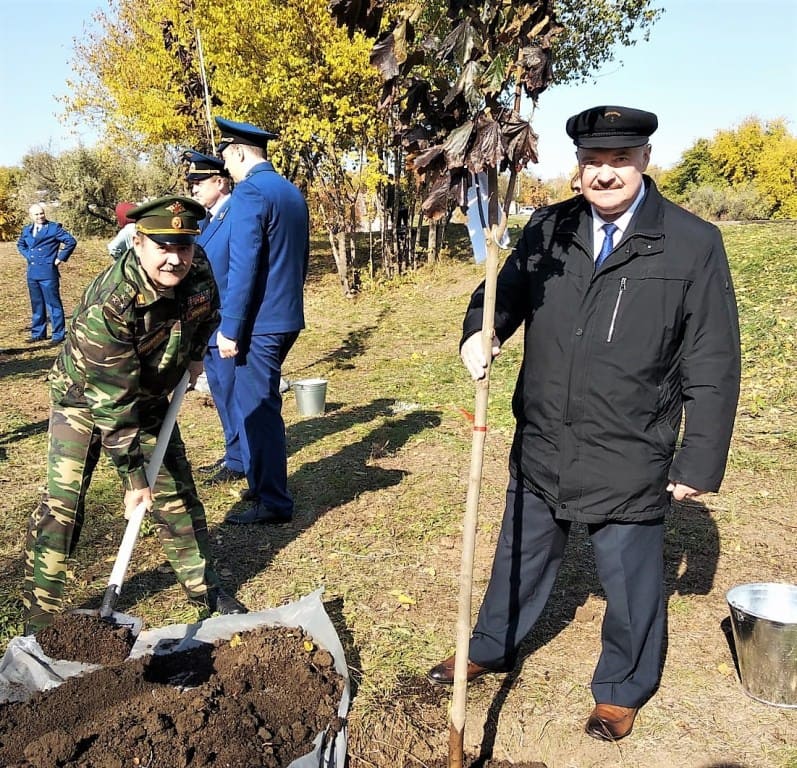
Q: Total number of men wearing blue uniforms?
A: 3